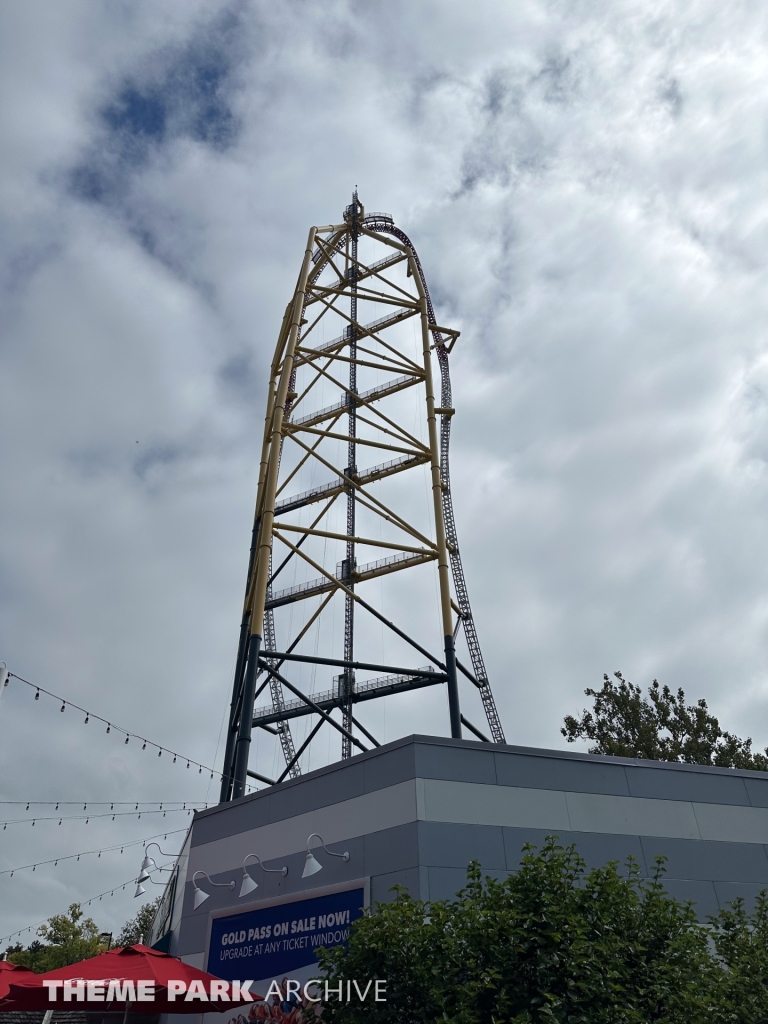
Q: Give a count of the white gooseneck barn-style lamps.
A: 6